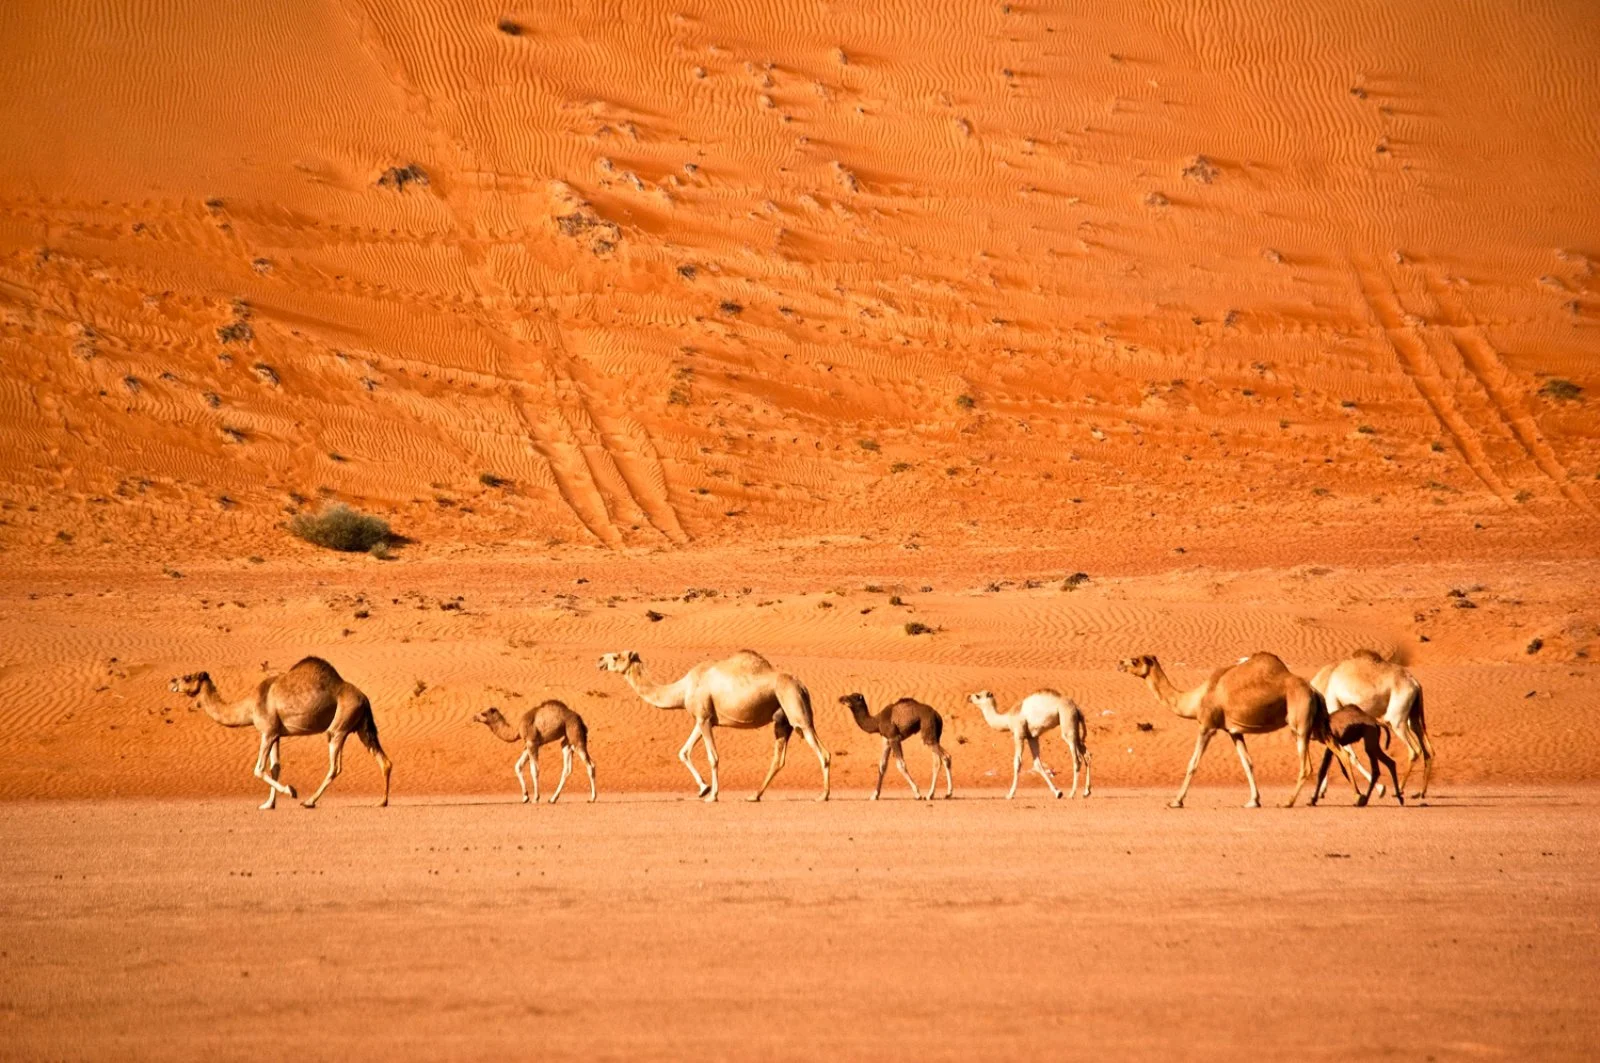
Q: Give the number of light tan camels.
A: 3